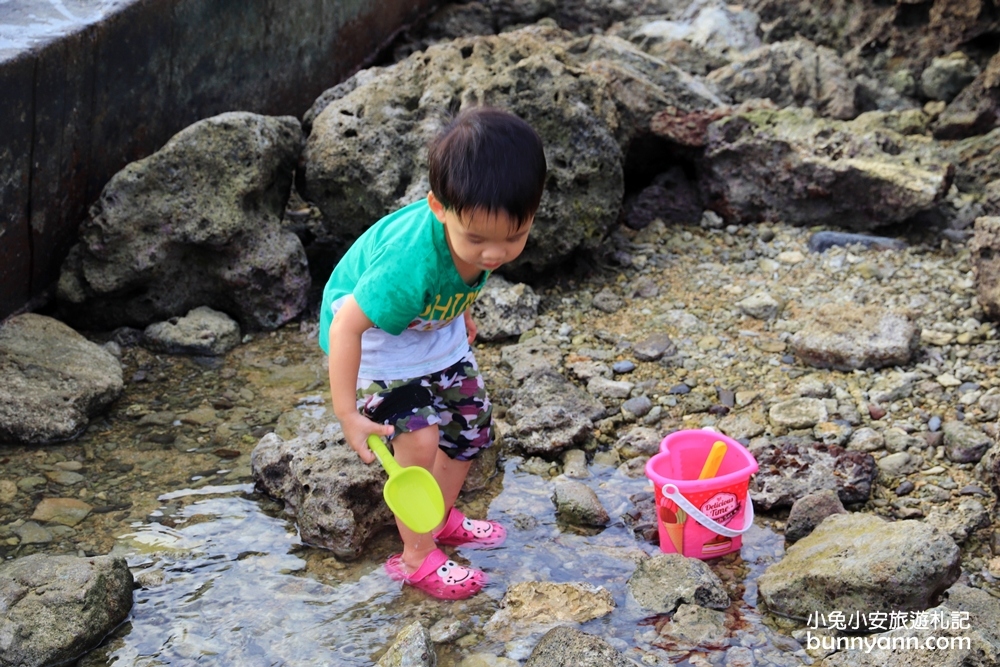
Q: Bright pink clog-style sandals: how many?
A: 2